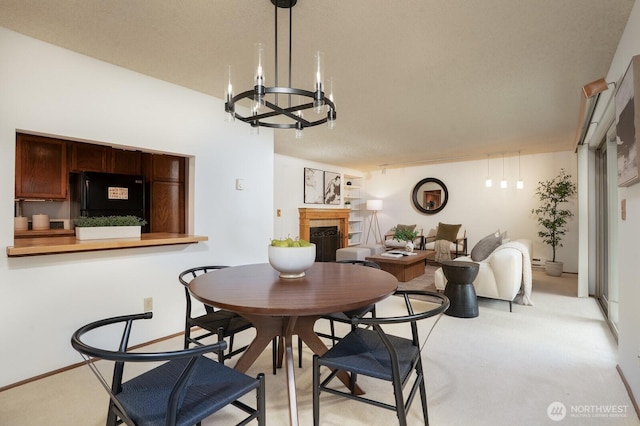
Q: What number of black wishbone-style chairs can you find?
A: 4